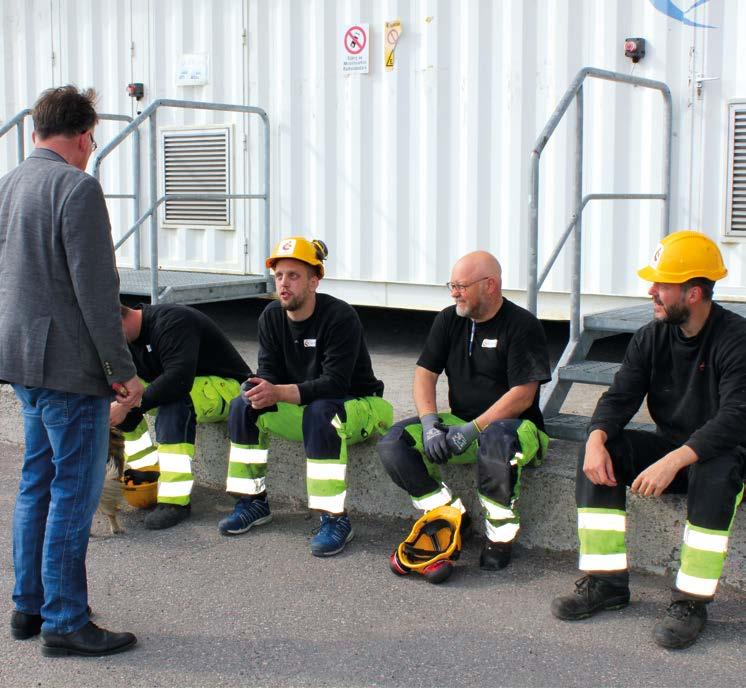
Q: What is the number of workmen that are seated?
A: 4